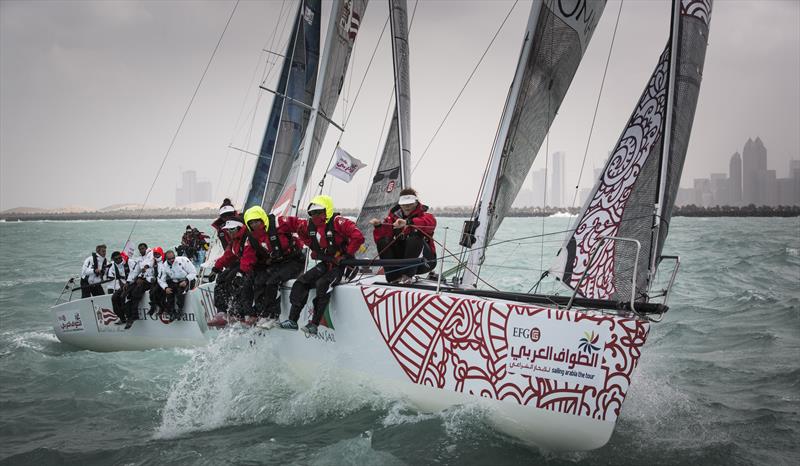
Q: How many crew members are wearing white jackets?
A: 5